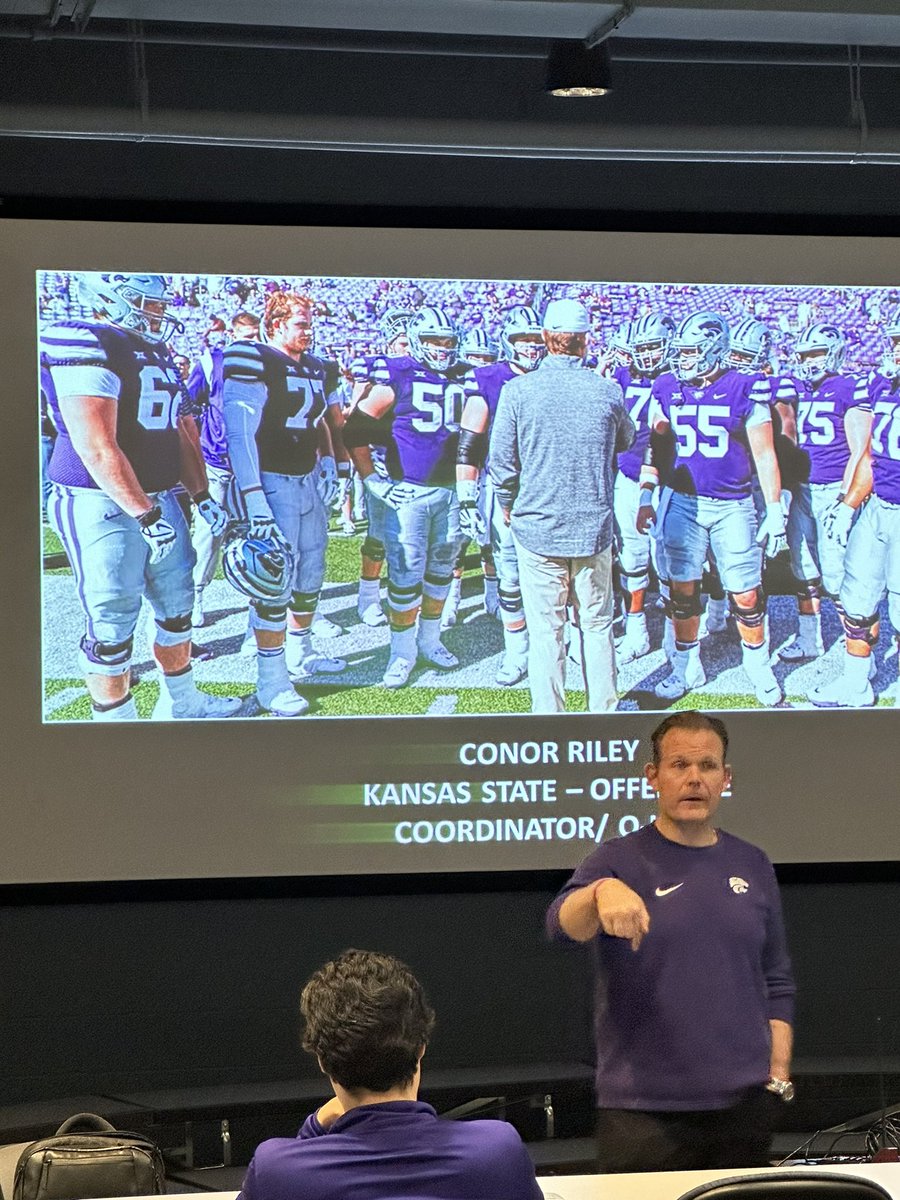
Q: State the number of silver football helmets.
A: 12